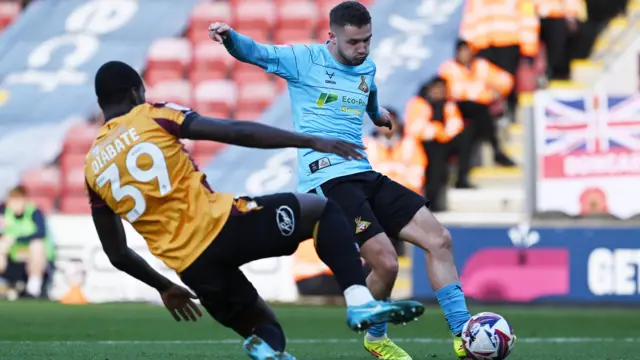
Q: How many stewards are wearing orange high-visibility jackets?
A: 5